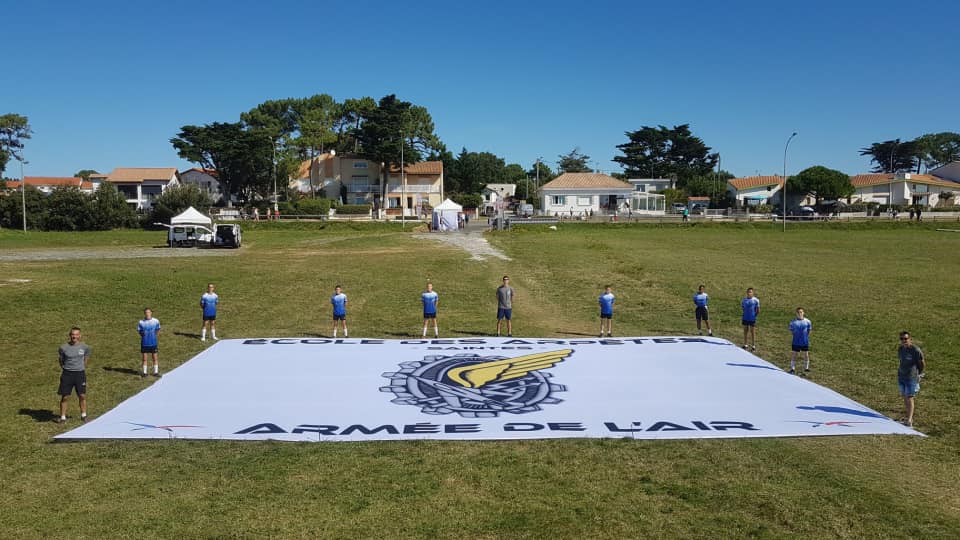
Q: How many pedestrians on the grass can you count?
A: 11